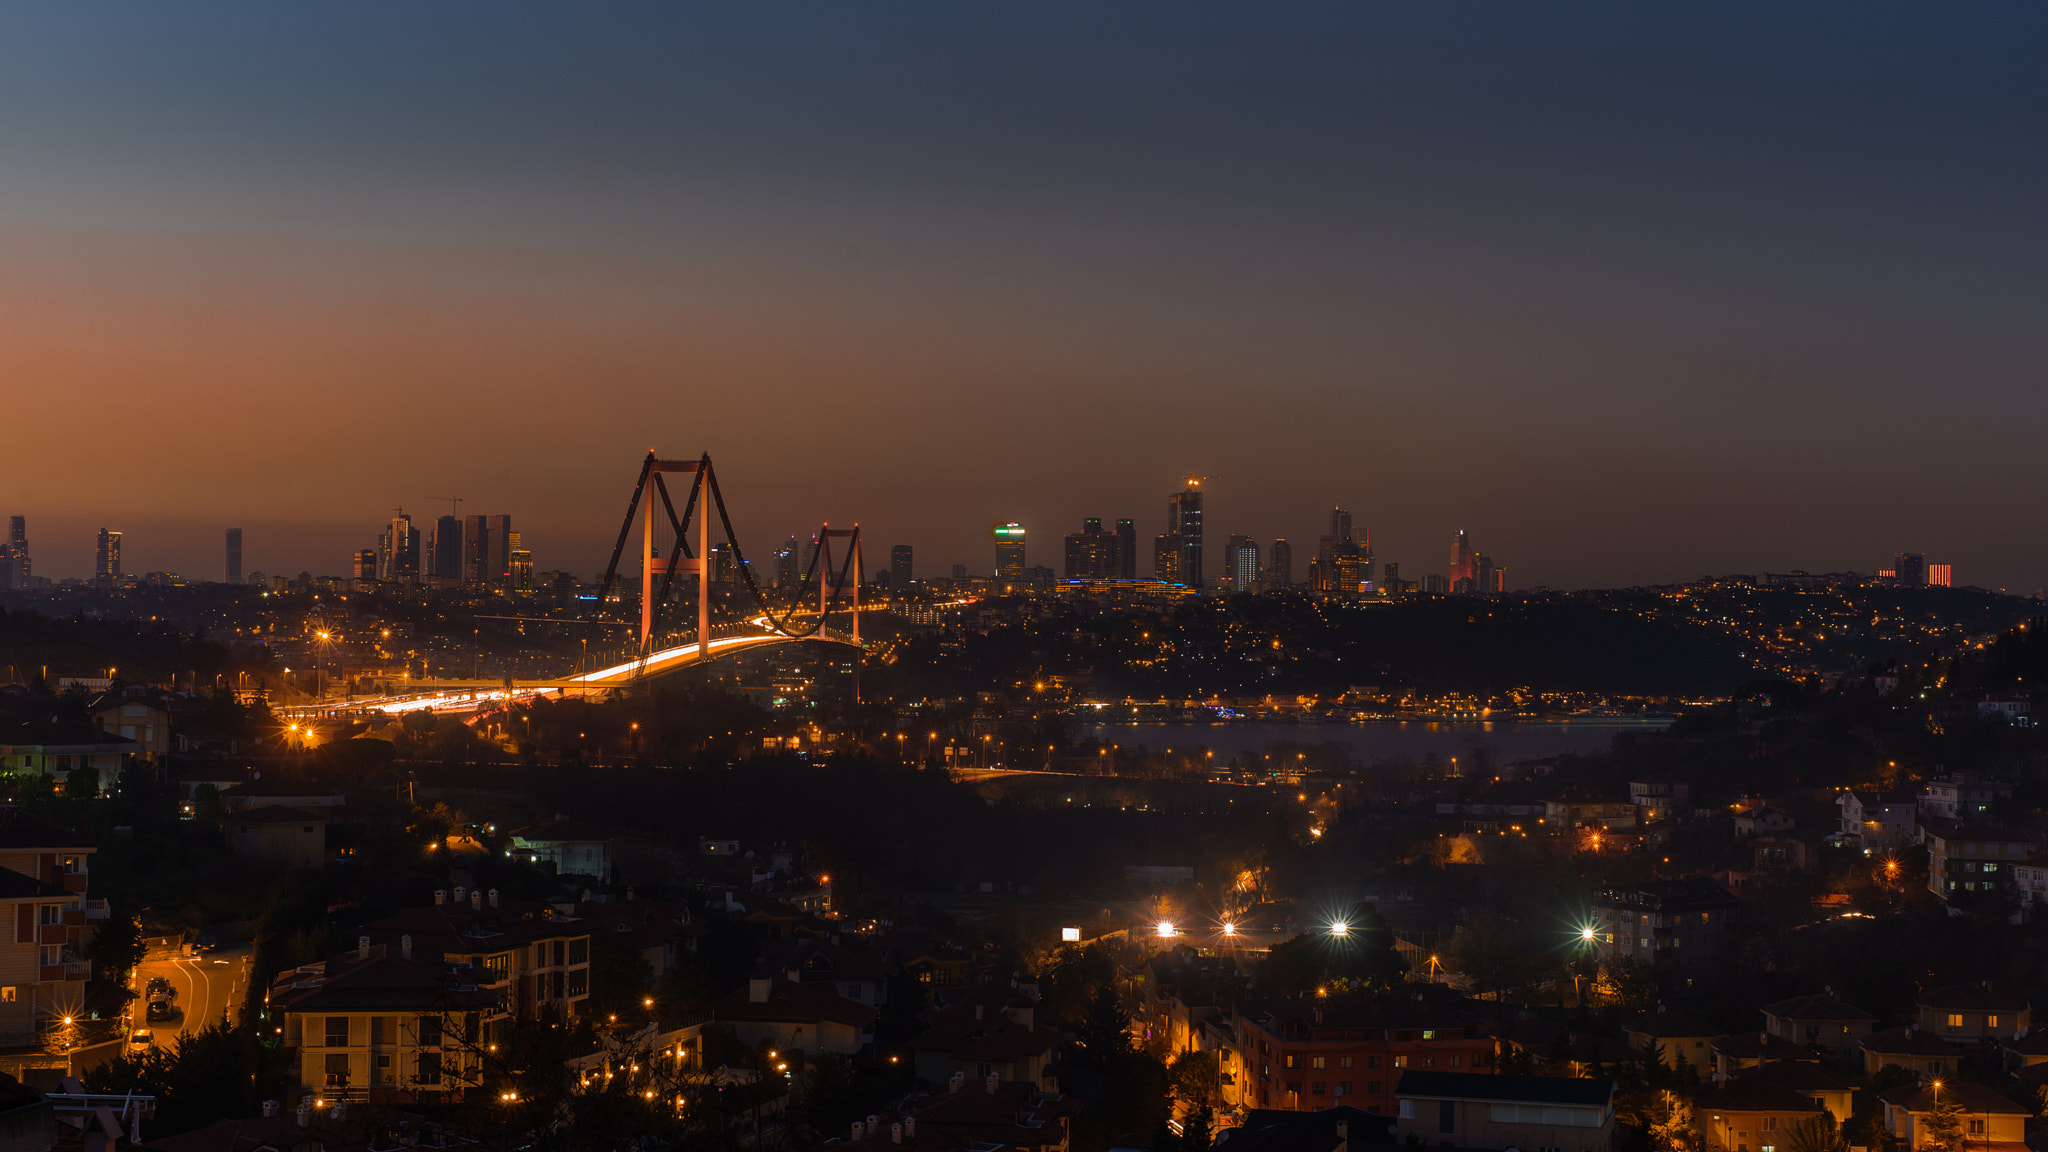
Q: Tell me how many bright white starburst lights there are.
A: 4